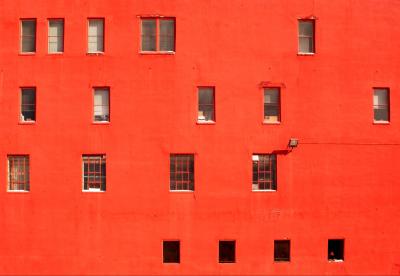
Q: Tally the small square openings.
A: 4